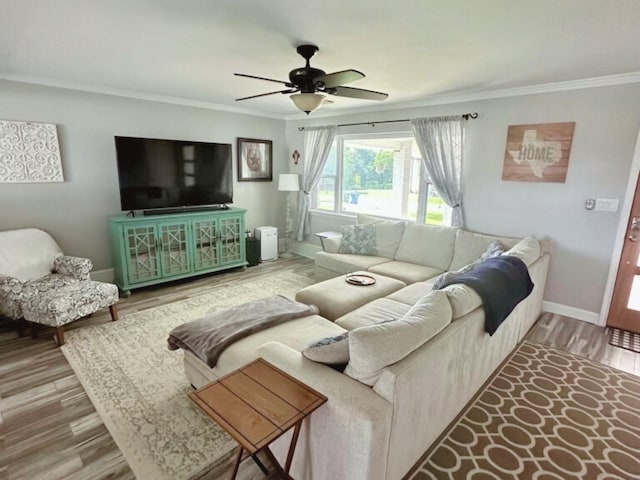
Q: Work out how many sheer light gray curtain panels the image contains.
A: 2